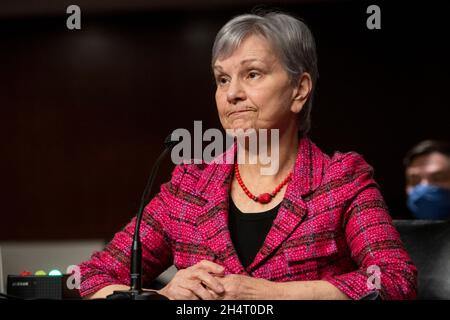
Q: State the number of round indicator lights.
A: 3